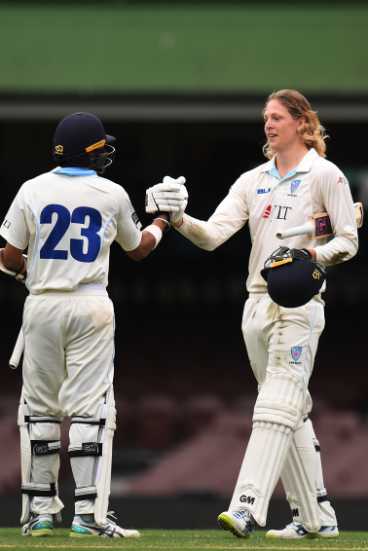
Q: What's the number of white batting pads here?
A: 4